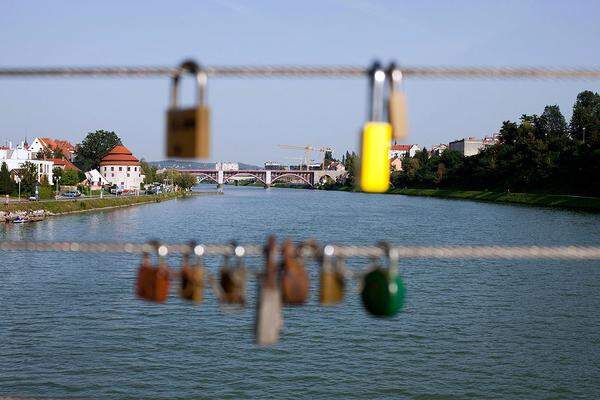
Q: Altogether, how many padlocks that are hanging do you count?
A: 10